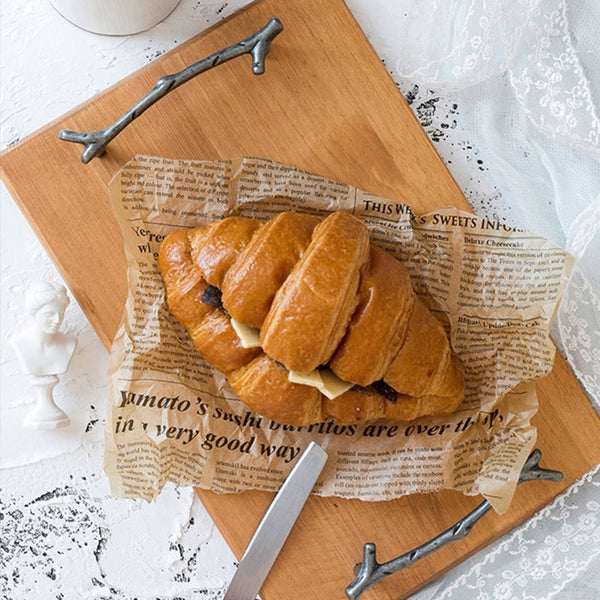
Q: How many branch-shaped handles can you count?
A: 2